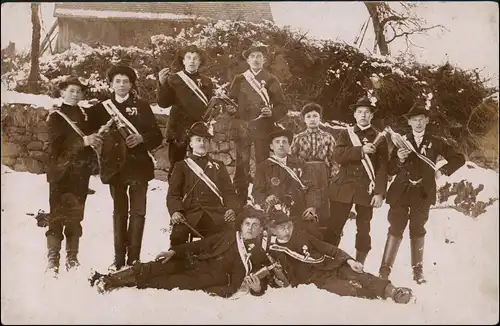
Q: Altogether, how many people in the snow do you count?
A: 11